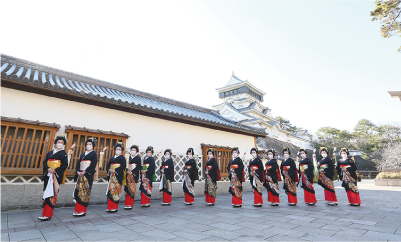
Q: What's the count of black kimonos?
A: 15